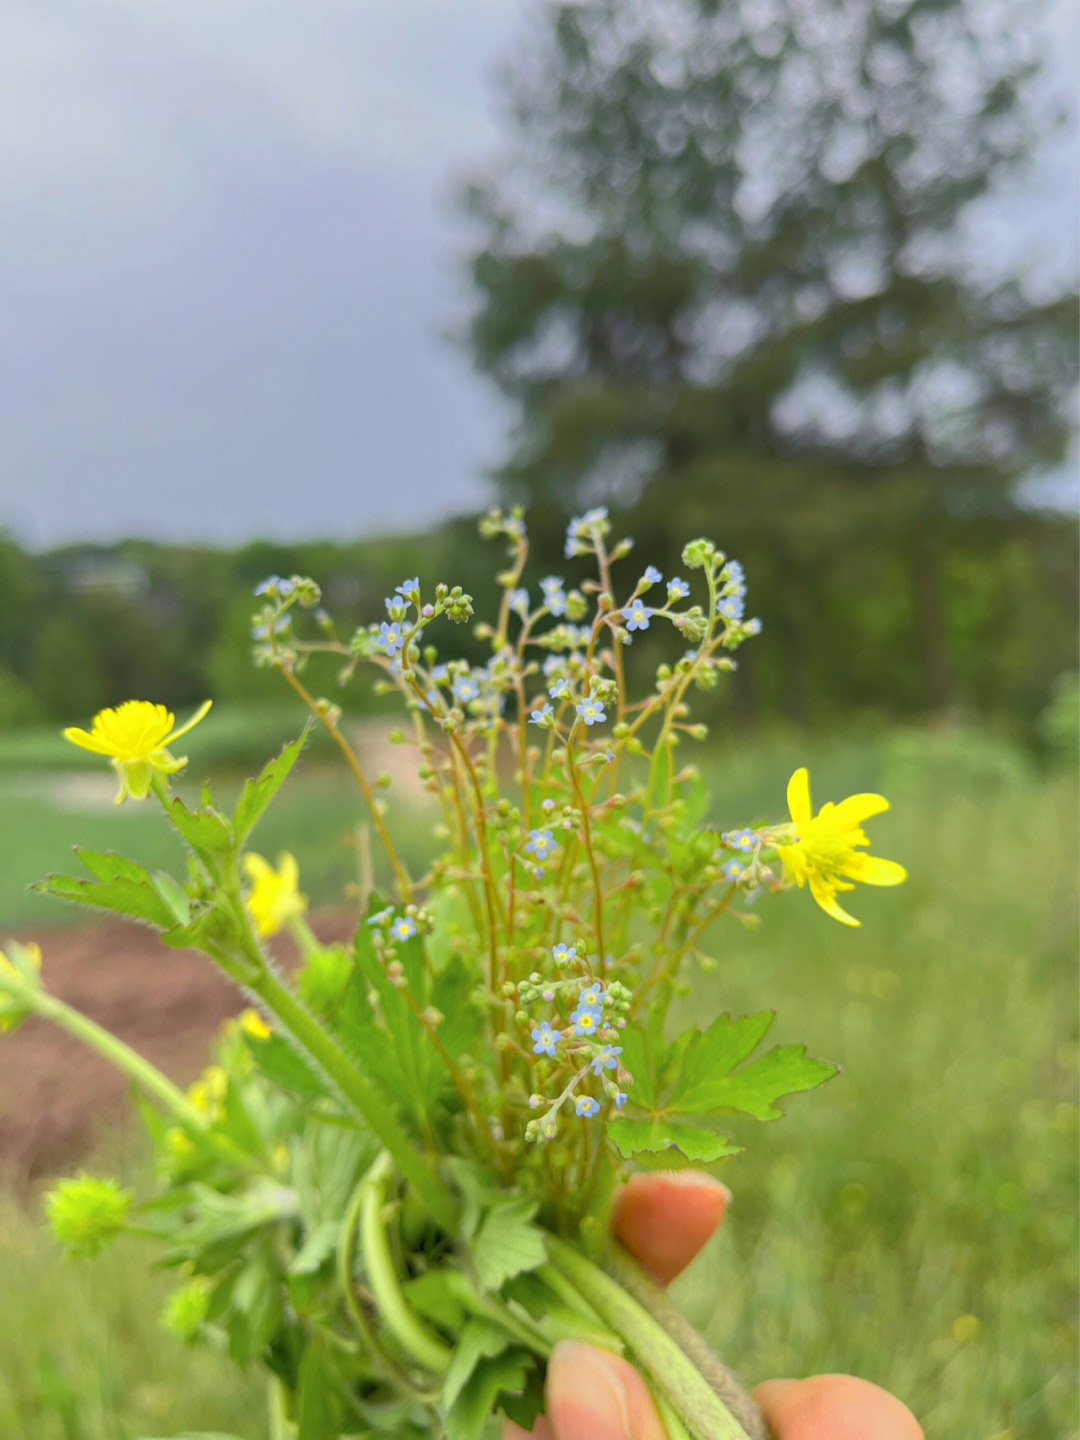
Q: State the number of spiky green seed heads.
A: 2